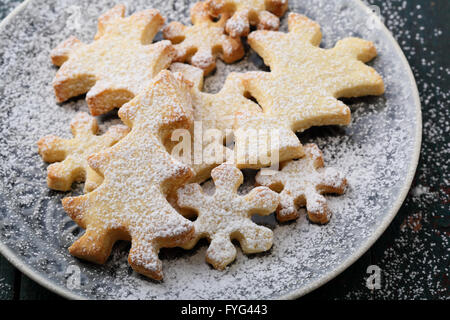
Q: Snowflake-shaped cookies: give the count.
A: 5